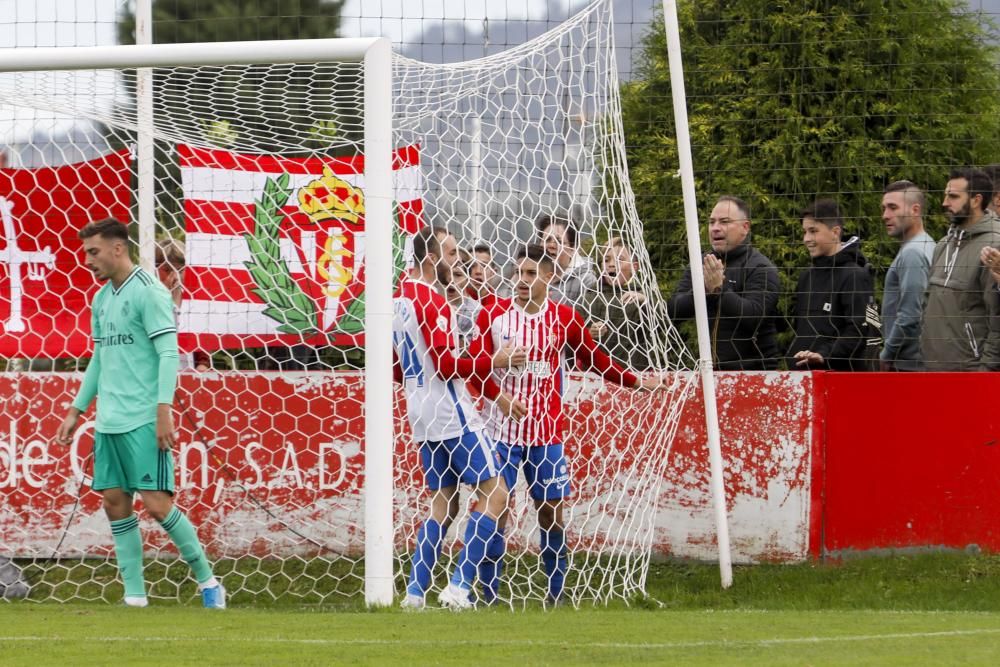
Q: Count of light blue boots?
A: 1